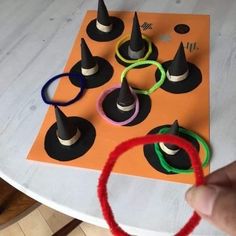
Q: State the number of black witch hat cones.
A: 7